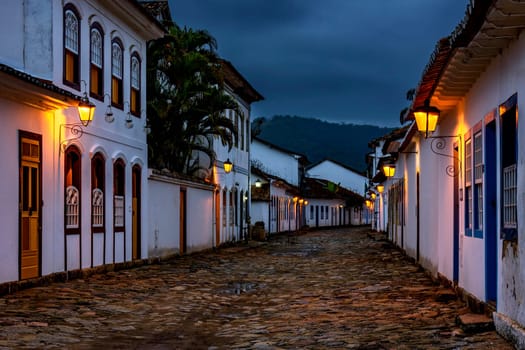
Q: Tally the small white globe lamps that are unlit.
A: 3